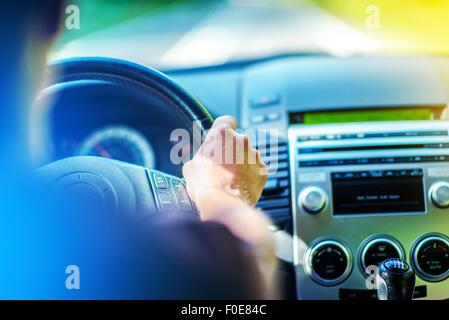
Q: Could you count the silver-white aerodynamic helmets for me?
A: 0